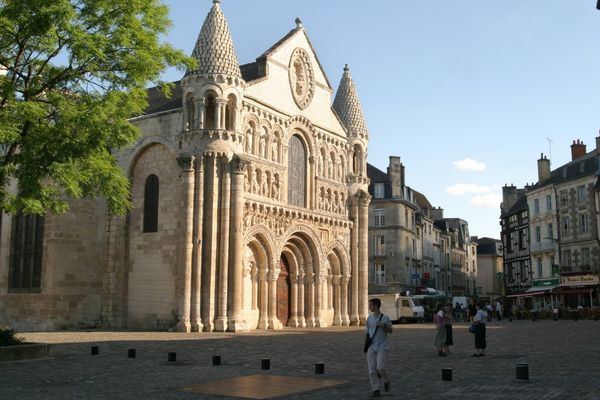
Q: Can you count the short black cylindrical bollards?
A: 8